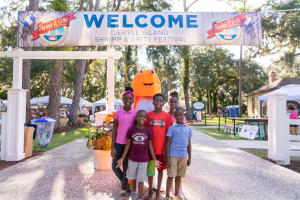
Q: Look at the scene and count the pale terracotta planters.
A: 1